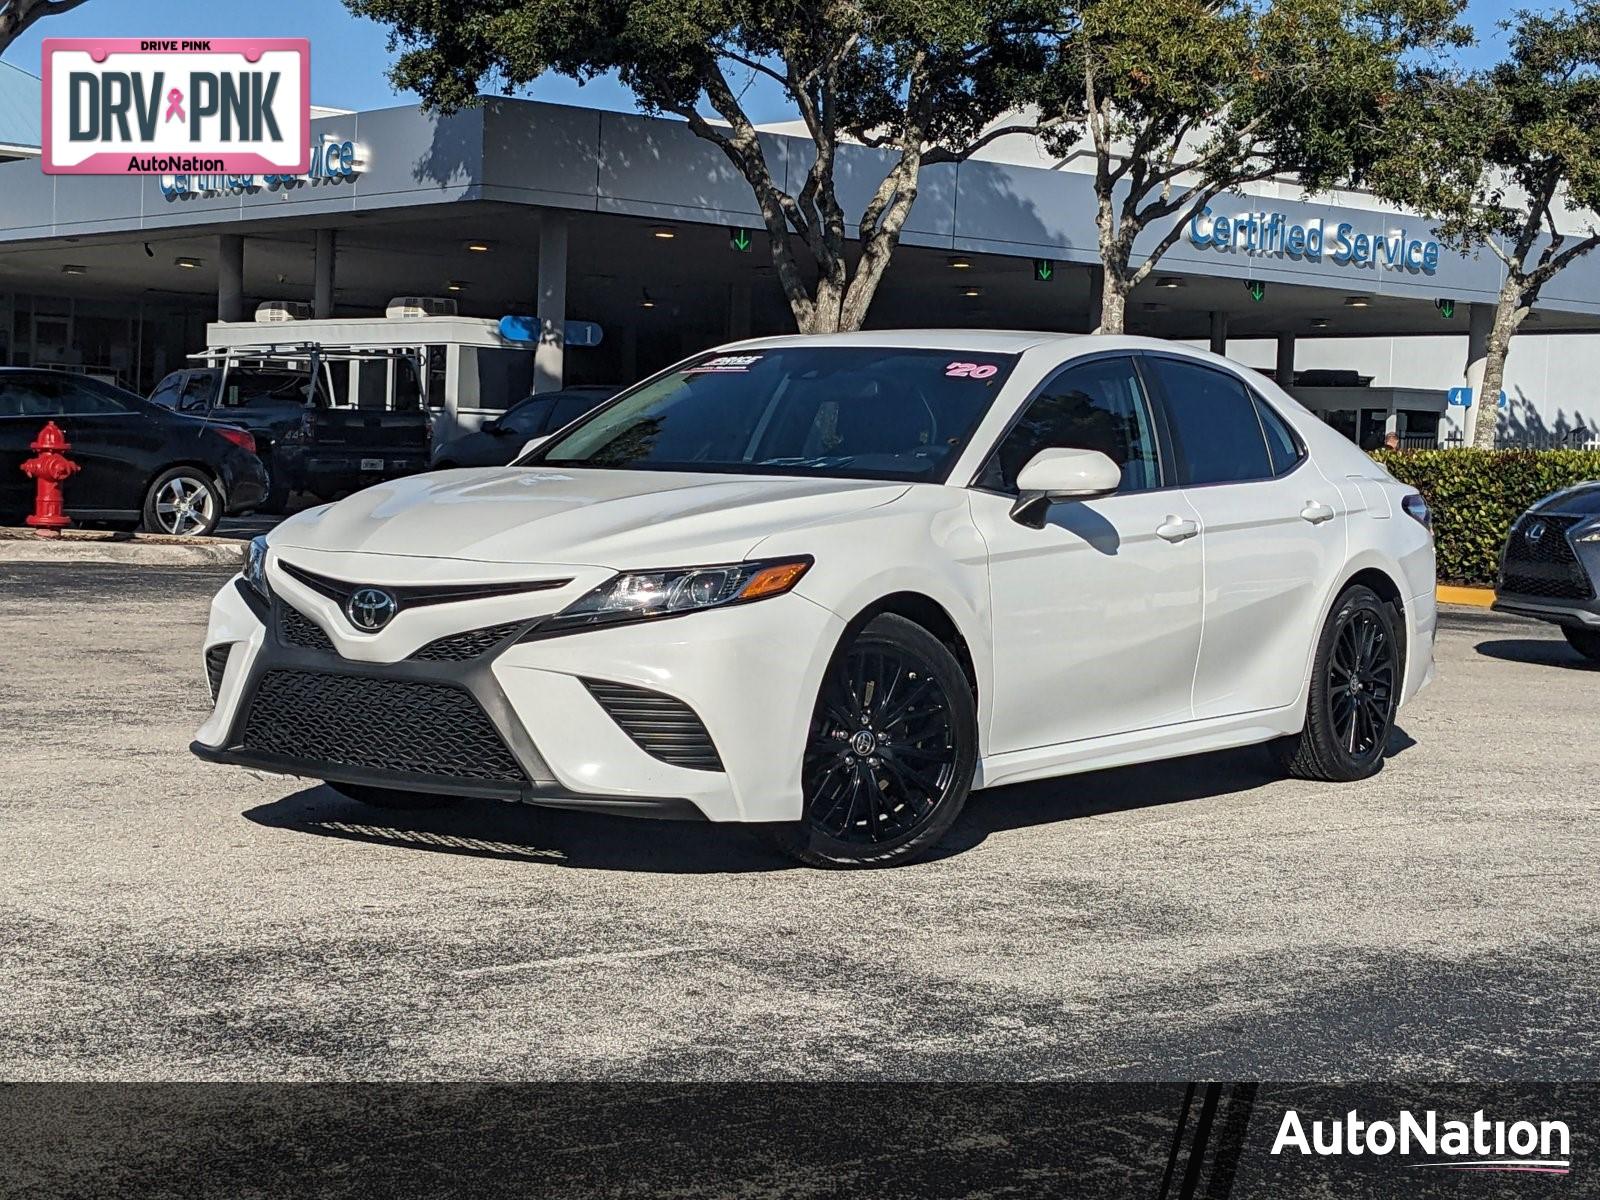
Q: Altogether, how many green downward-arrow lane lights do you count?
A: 4